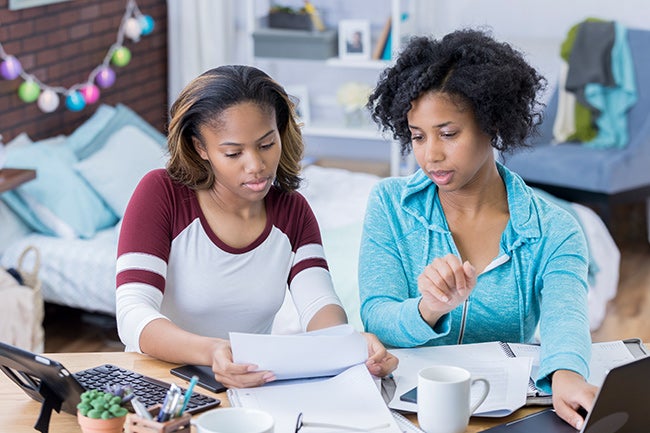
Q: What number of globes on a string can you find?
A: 9